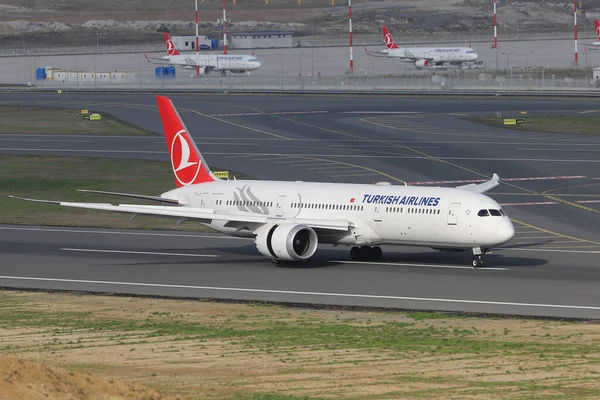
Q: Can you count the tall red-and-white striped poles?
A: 5